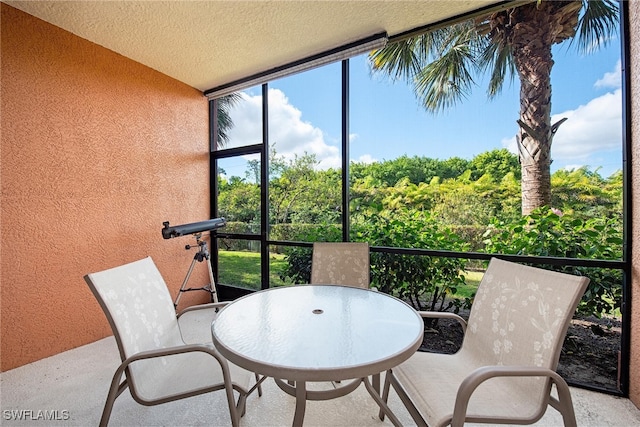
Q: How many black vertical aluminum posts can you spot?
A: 4